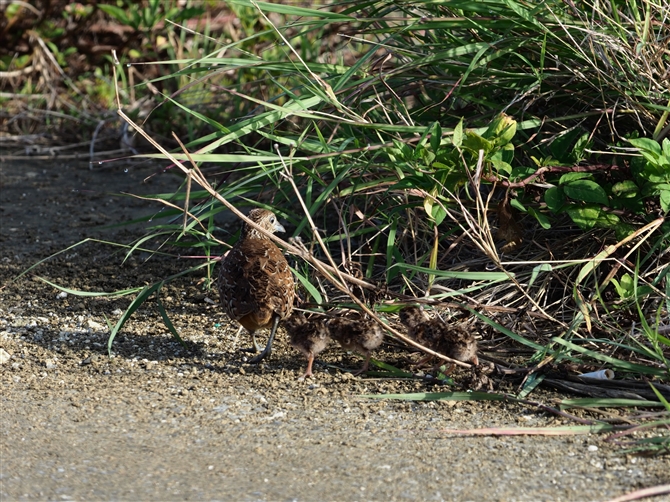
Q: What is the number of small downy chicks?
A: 4